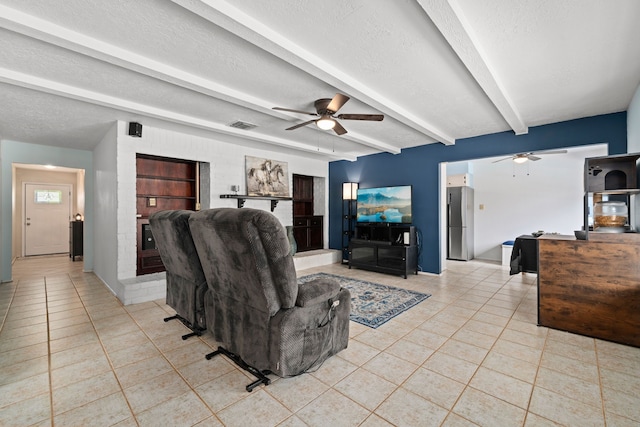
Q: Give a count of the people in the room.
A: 0